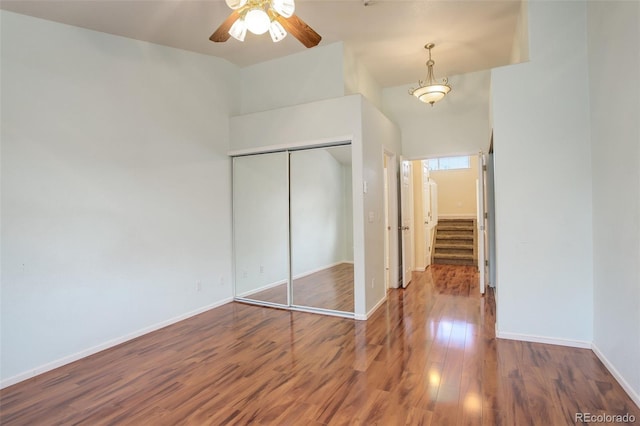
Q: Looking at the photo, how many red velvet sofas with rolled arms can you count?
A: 0